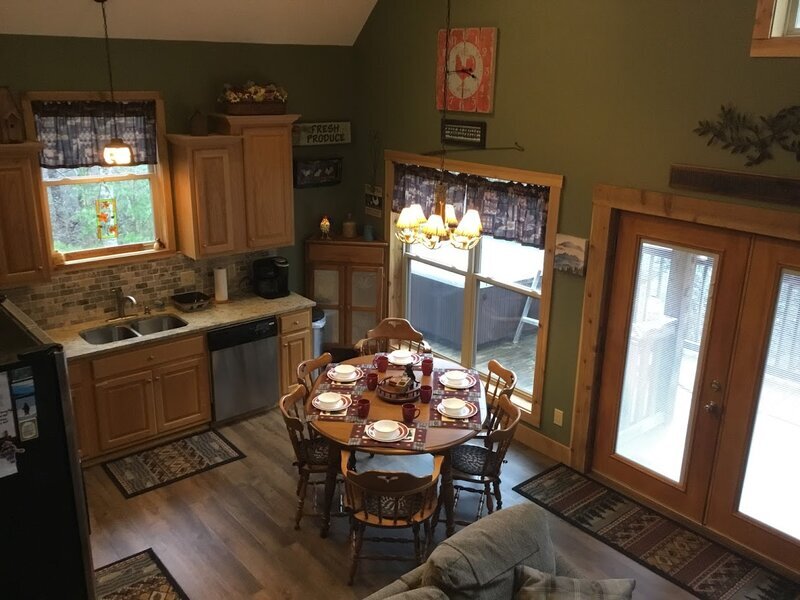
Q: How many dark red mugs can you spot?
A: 6